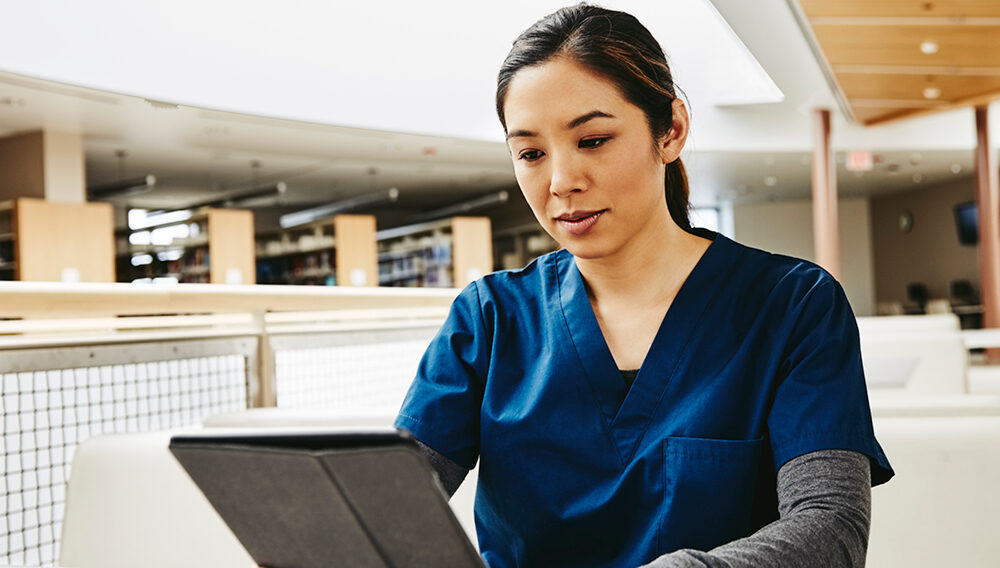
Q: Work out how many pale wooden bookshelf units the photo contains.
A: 4